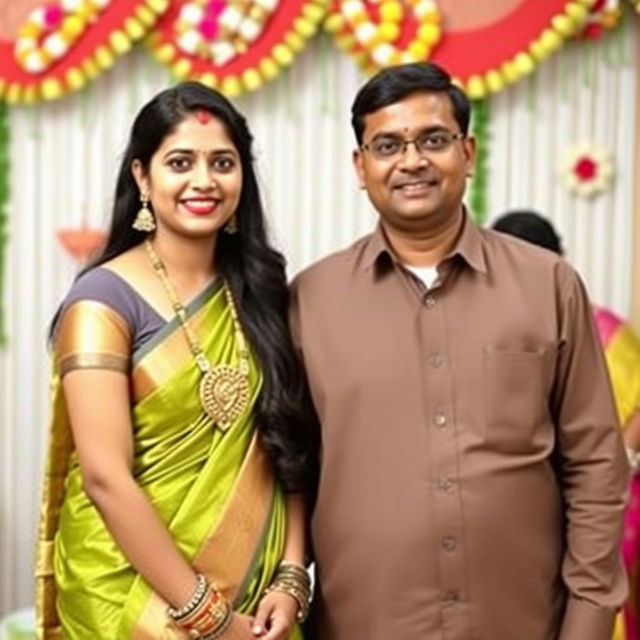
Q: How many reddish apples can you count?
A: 0